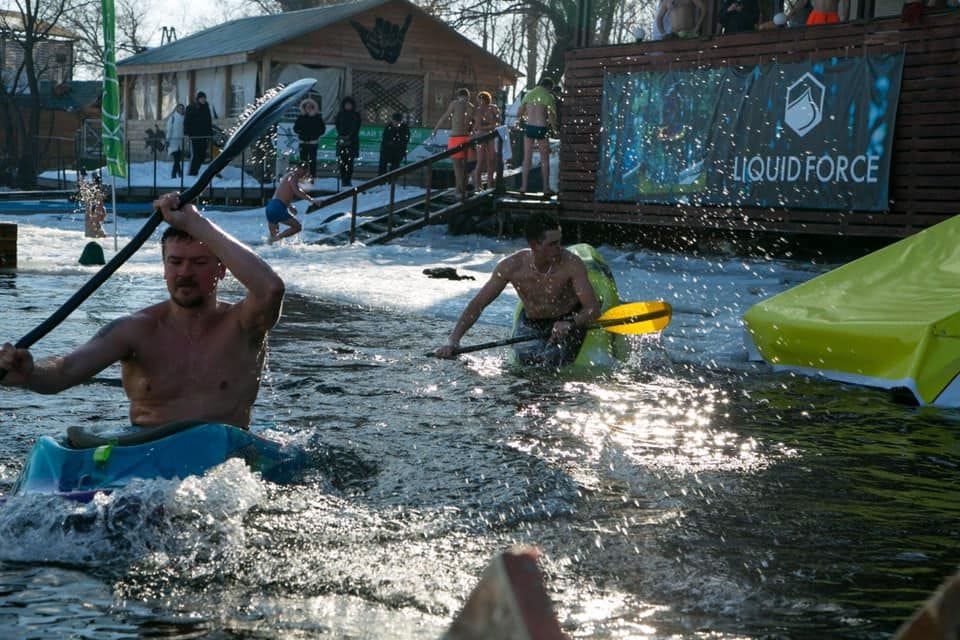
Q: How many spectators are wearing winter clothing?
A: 5